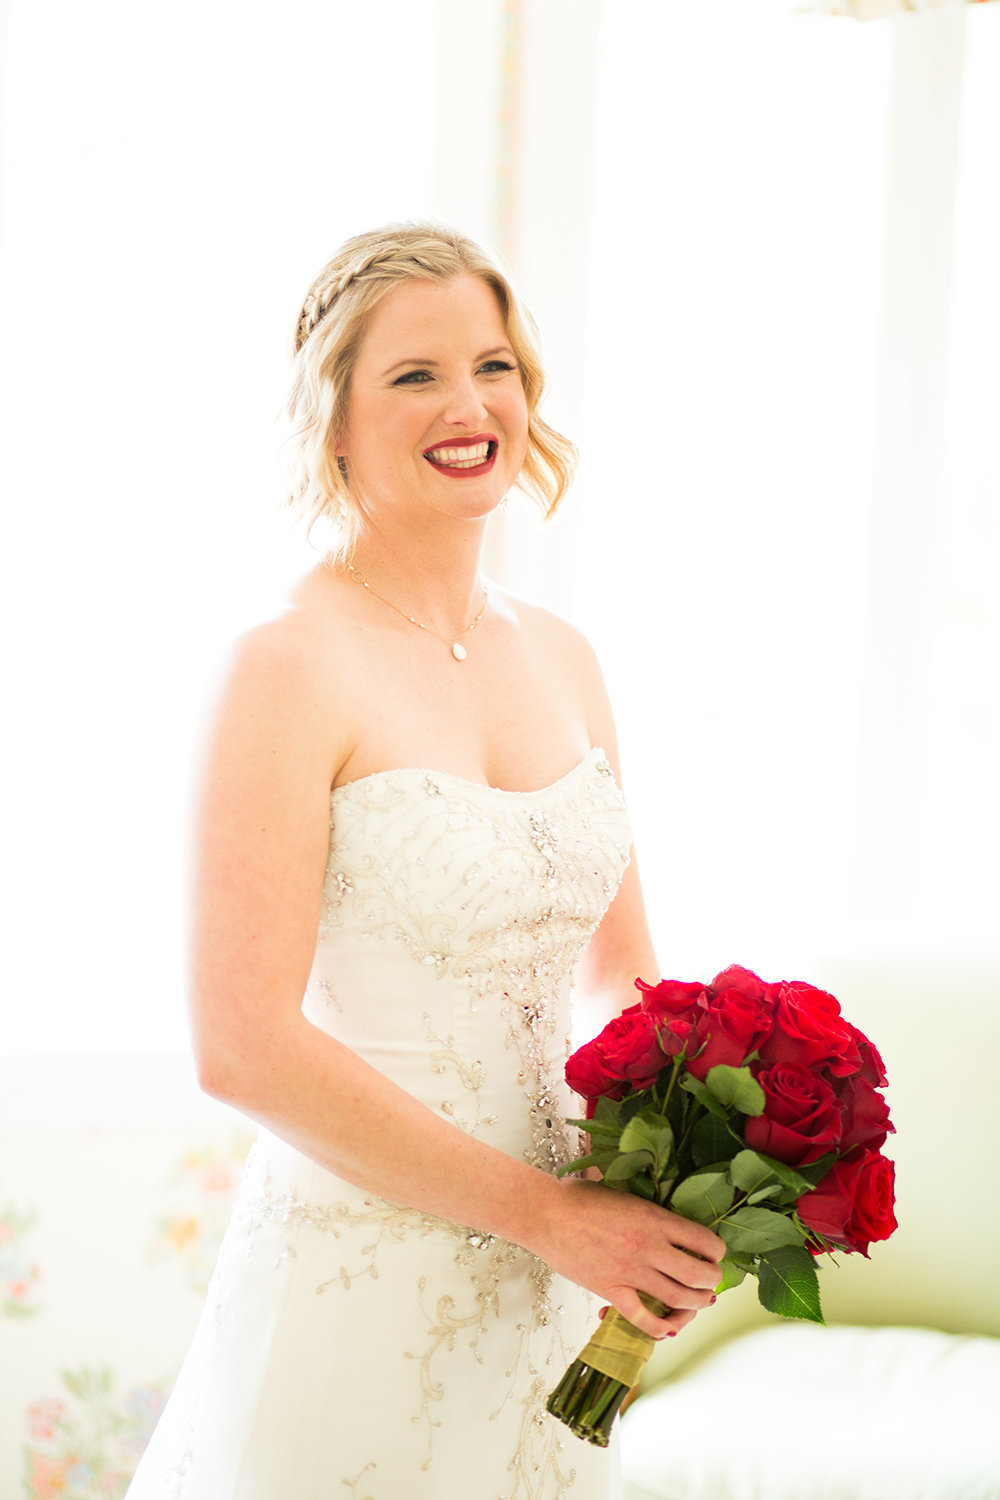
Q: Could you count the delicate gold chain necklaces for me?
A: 1